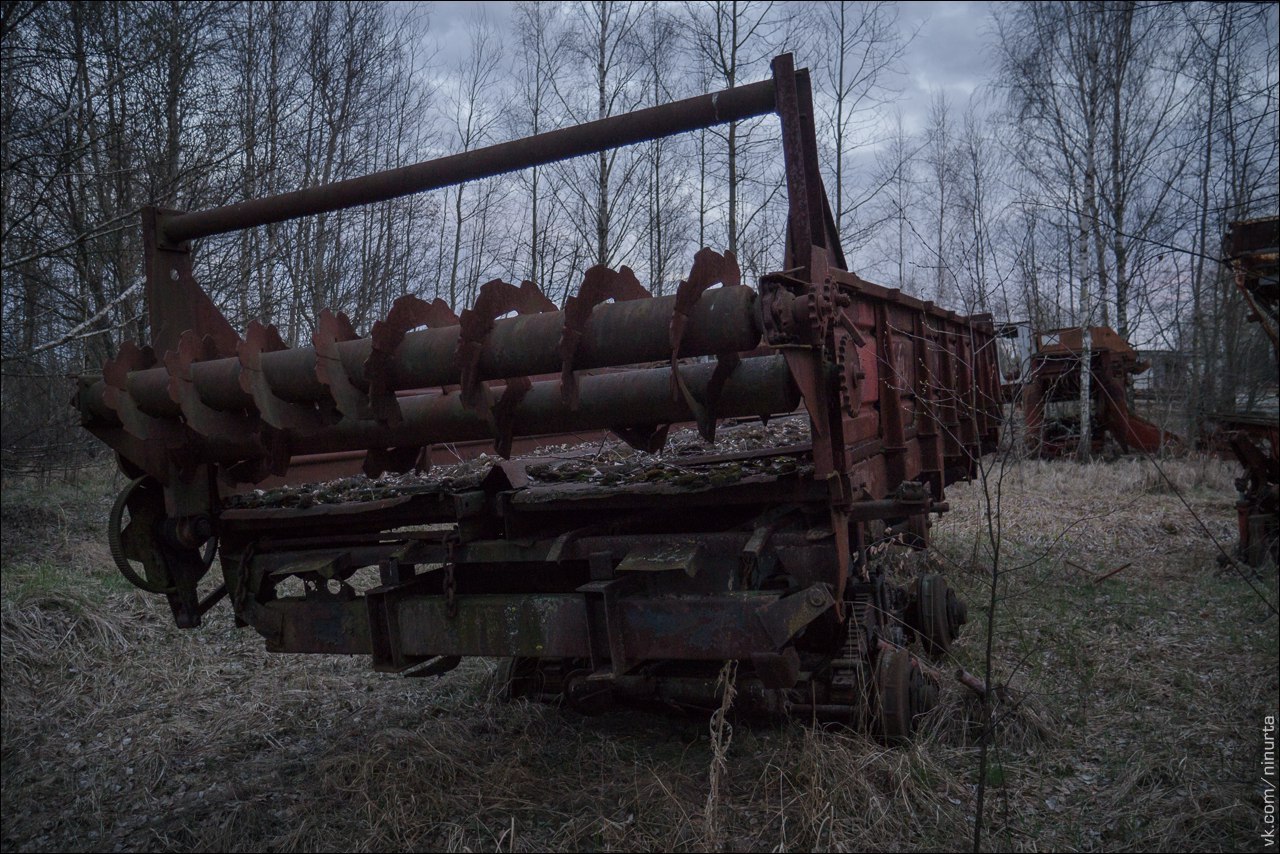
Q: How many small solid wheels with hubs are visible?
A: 2